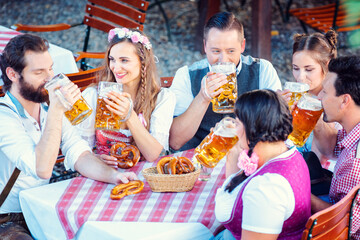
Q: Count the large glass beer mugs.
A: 6